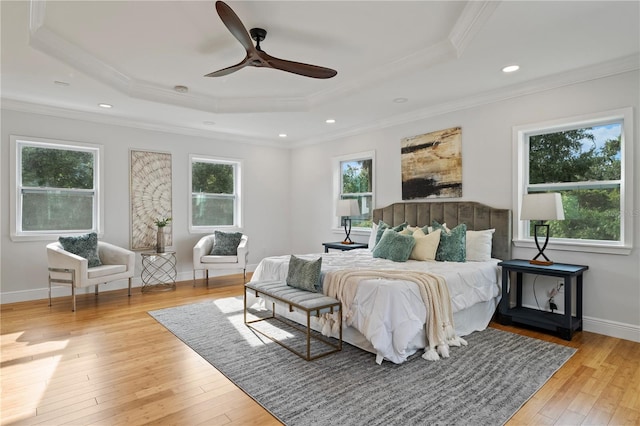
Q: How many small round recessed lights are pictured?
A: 4